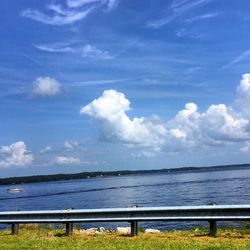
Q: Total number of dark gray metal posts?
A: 4